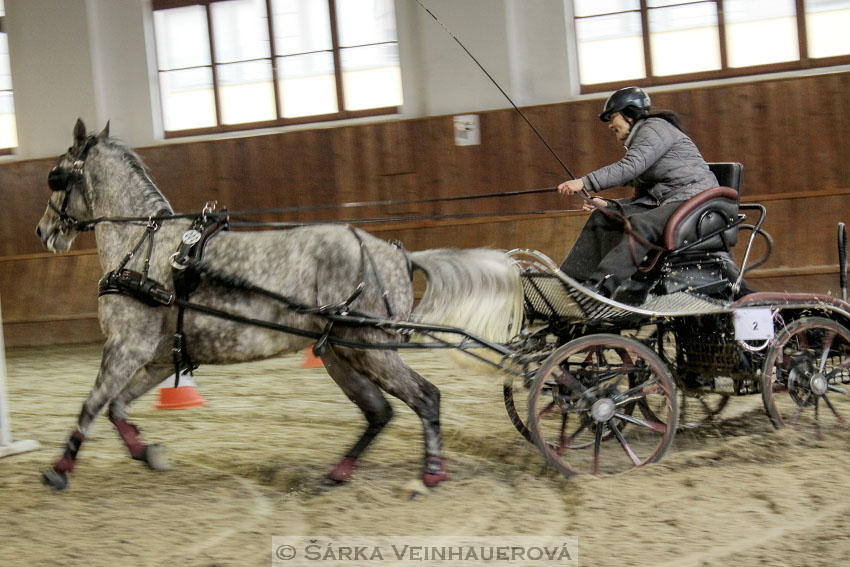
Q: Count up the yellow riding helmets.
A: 0